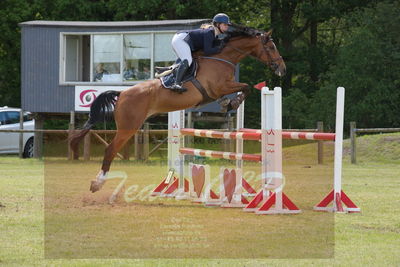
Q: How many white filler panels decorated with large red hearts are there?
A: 2